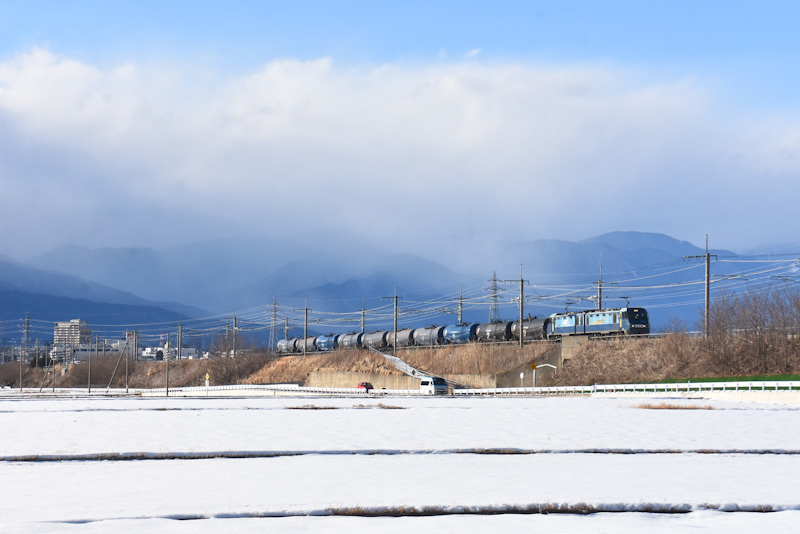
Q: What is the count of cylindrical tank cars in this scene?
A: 10